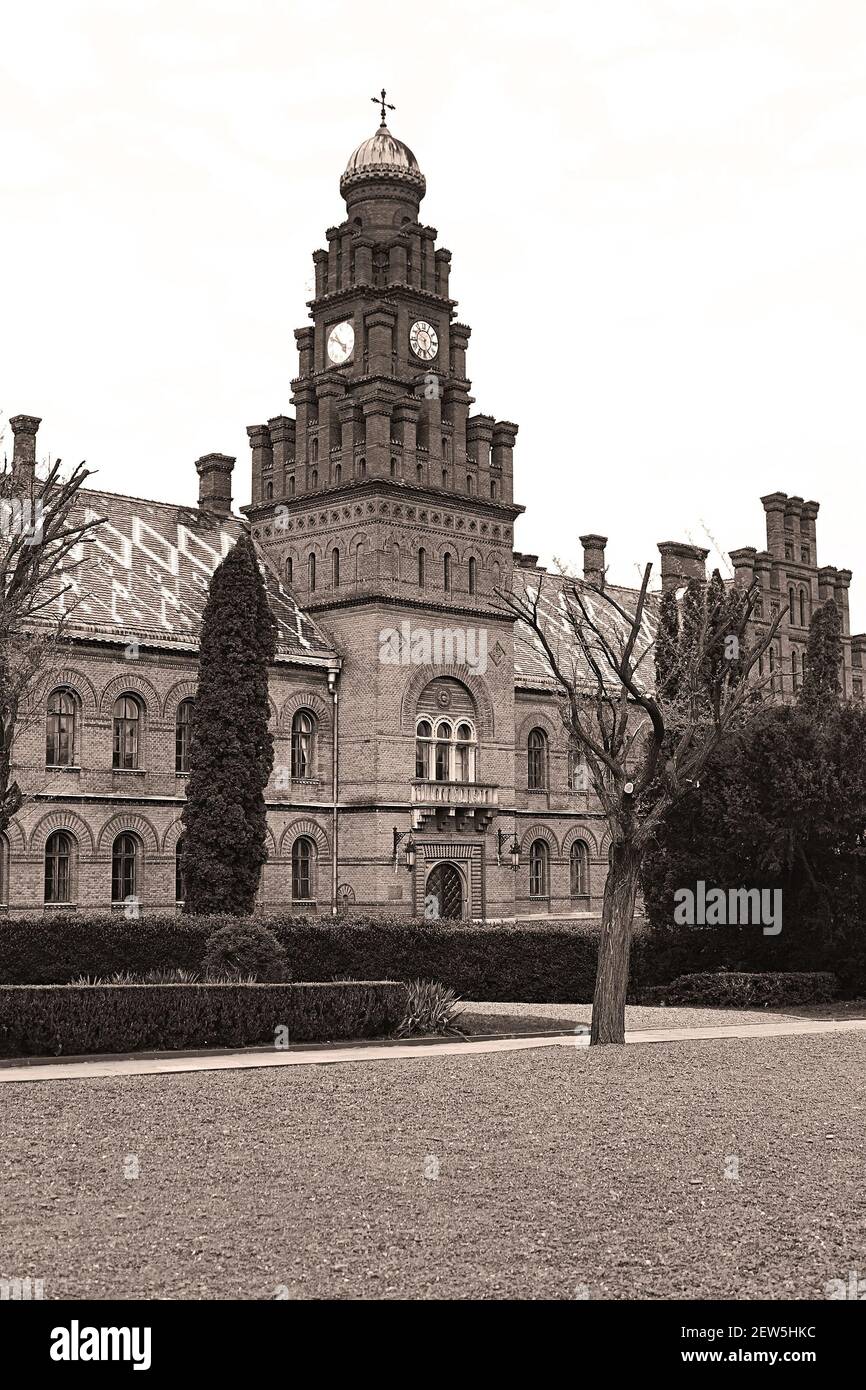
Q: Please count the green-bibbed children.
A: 0